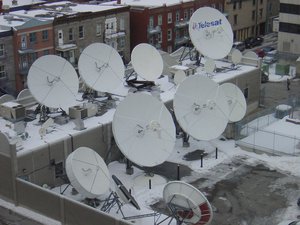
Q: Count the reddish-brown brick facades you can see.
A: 2